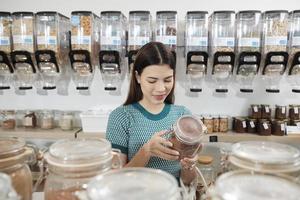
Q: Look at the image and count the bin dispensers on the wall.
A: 12